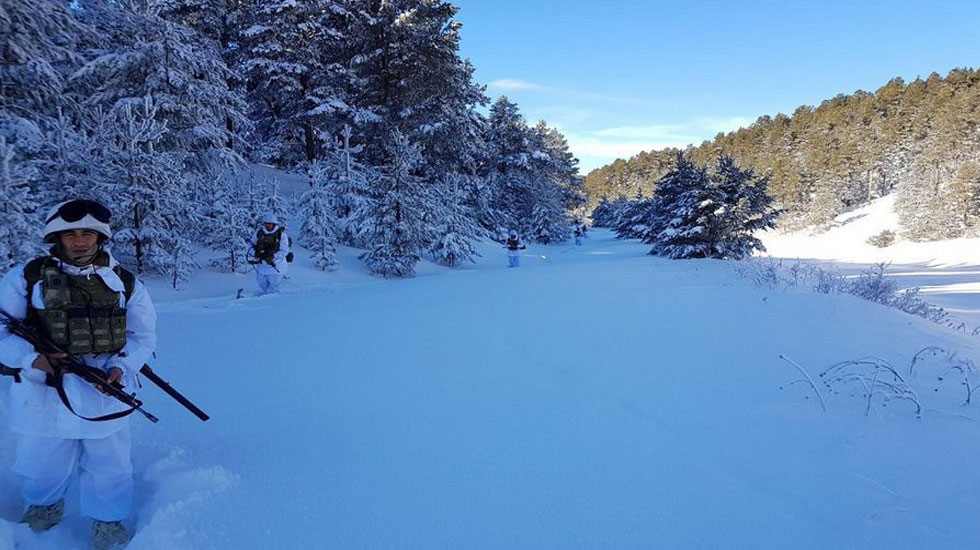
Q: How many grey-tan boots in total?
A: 2